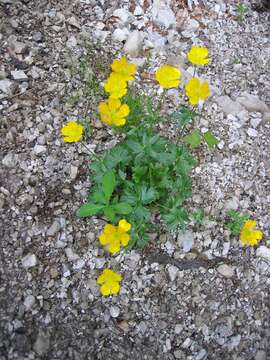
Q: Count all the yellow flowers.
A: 10